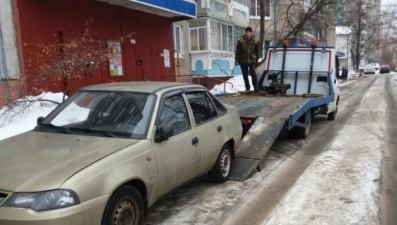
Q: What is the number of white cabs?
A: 1